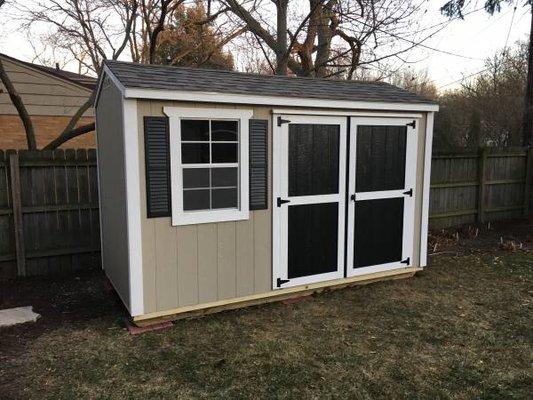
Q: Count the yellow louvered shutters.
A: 0